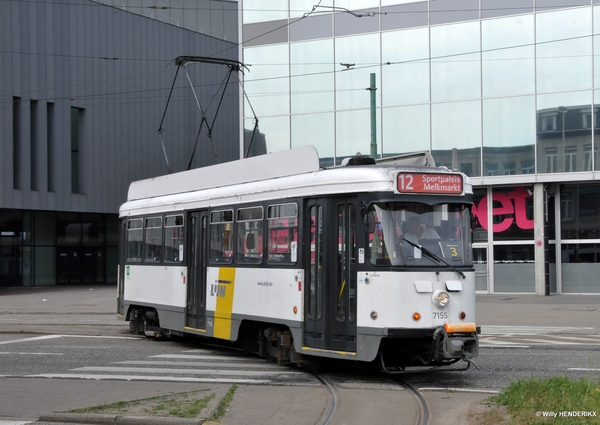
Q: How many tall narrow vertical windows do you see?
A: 4